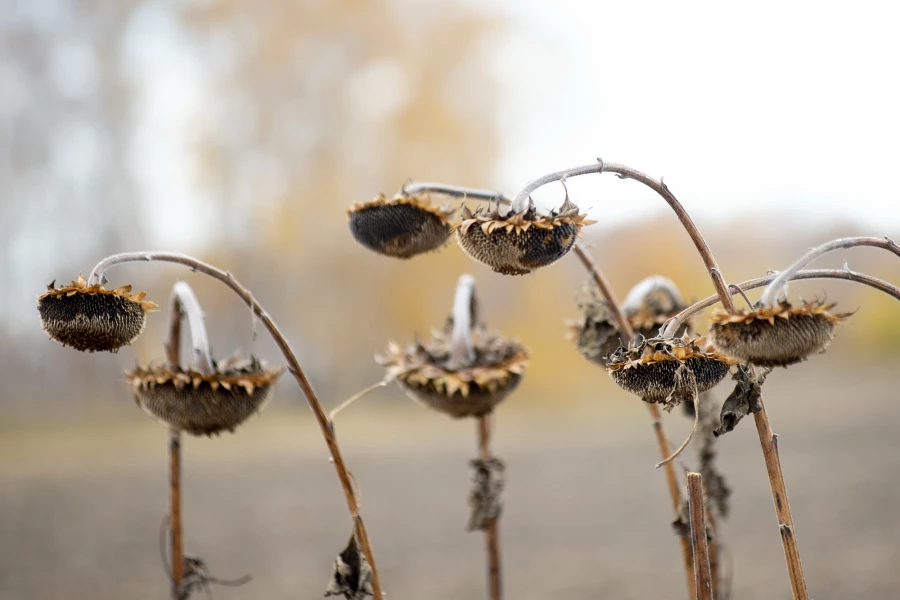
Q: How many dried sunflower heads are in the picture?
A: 8